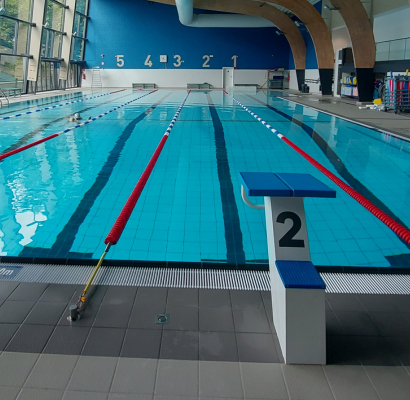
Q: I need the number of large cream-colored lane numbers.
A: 5